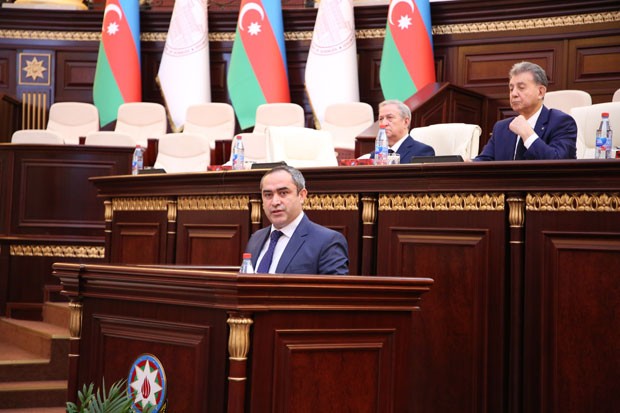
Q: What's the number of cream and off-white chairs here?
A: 14